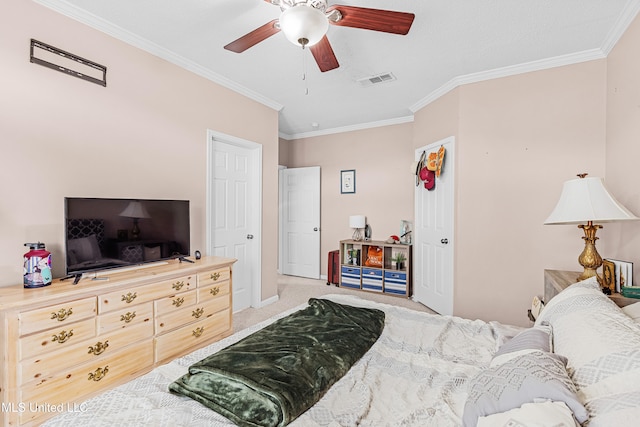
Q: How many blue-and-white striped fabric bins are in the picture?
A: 3